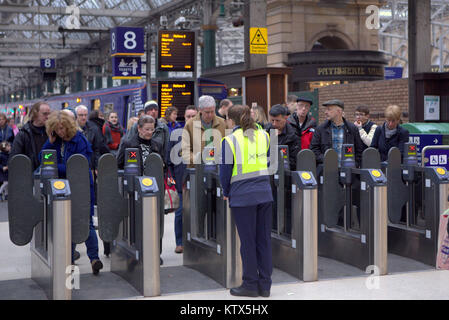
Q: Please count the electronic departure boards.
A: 2